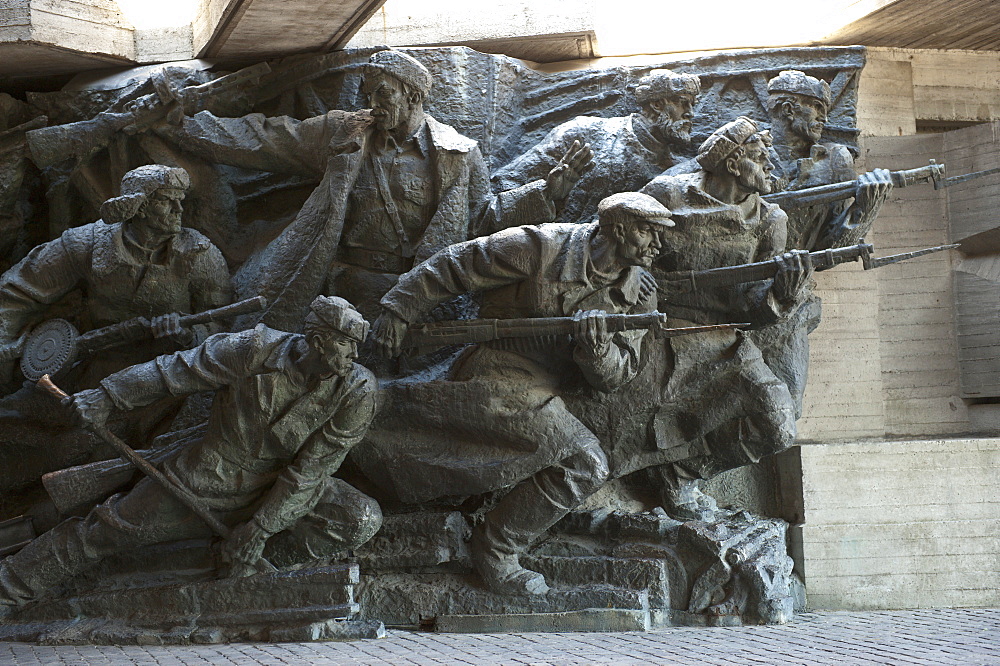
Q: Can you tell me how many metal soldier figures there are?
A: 7